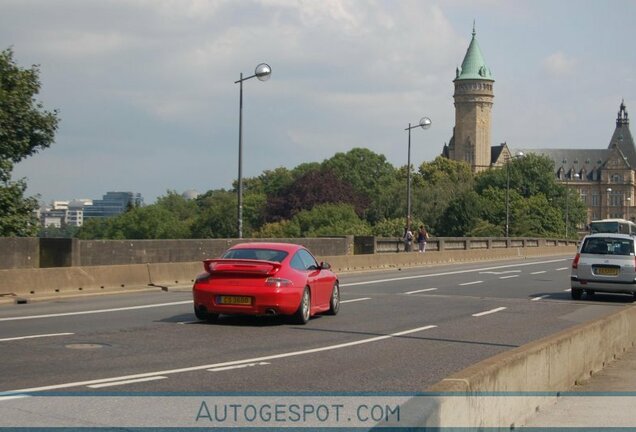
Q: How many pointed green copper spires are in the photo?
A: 1